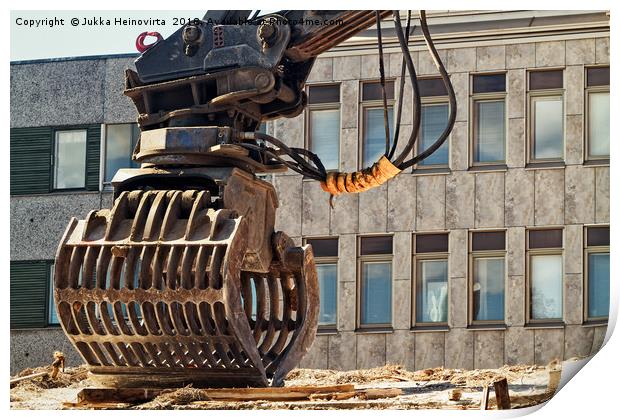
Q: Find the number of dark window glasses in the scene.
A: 12